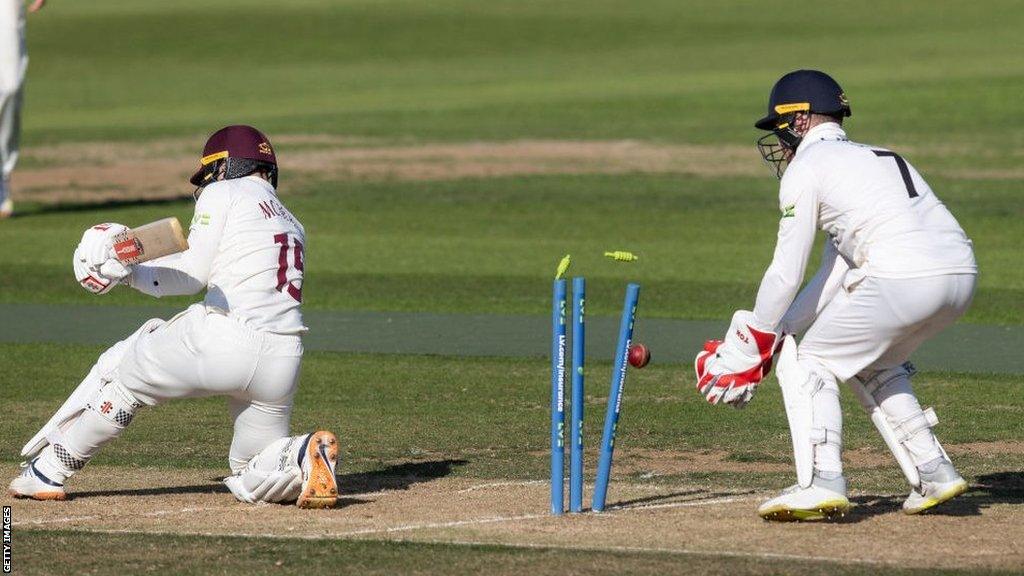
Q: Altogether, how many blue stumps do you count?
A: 3